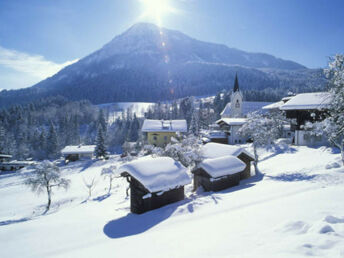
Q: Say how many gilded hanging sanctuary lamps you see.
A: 0